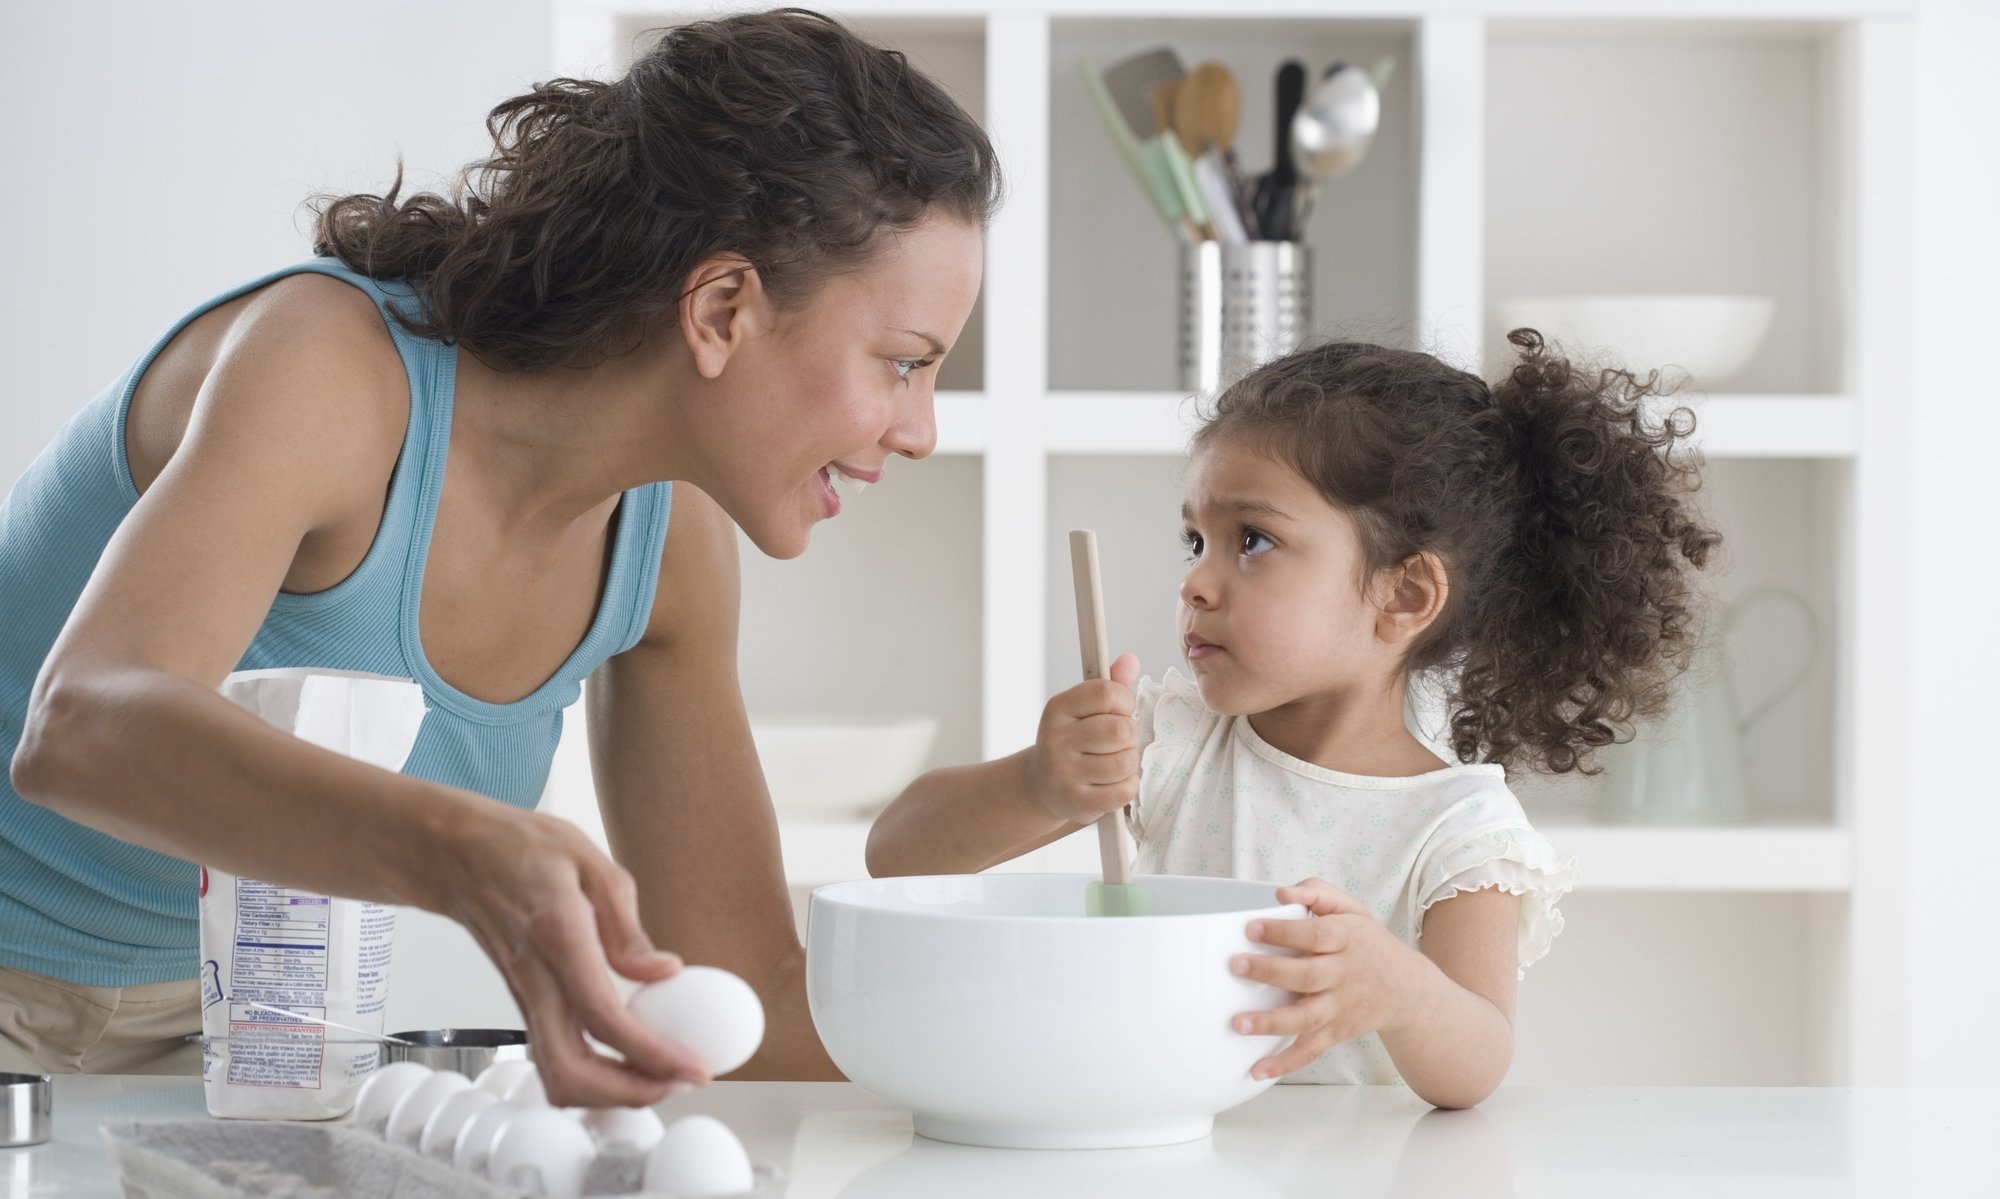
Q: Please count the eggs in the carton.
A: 9